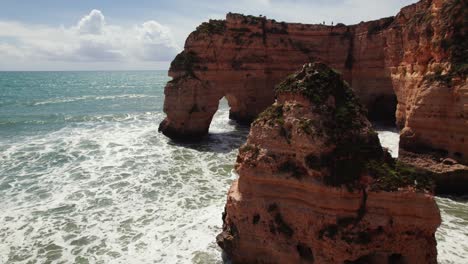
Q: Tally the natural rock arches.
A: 1